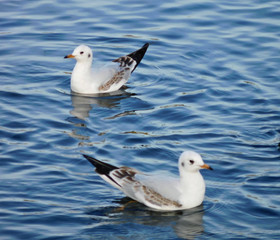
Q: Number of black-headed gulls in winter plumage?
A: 2